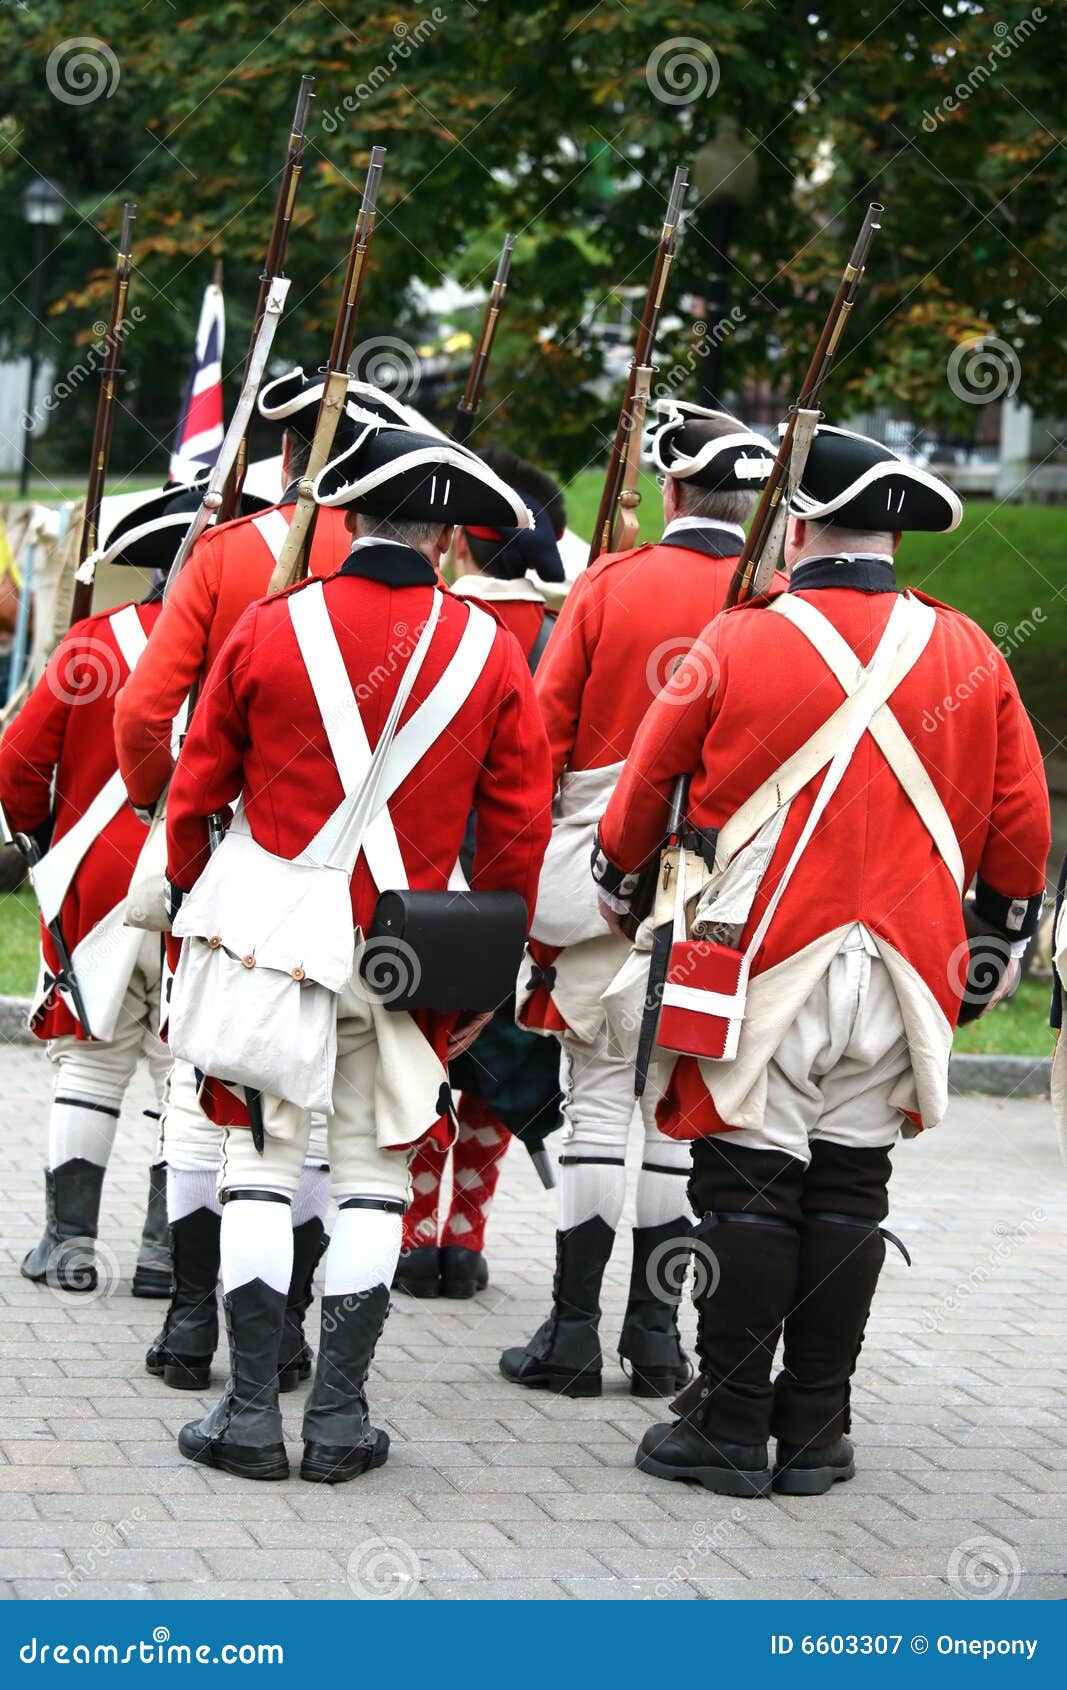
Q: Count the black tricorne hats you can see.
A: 5